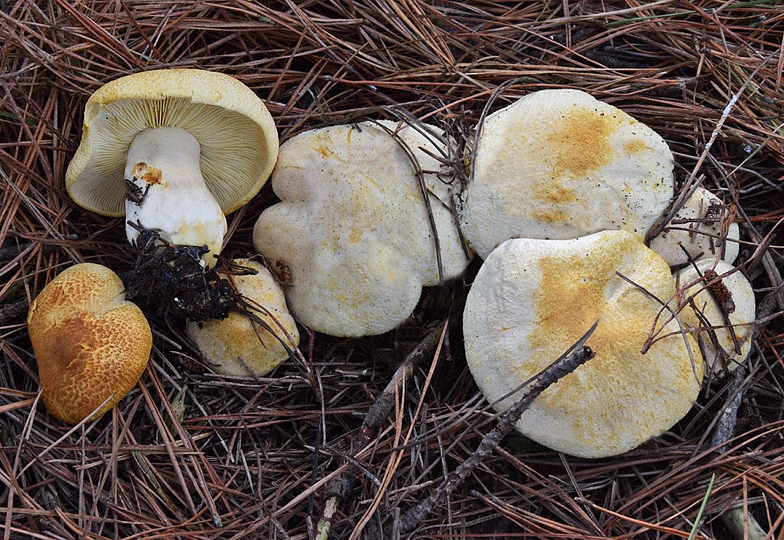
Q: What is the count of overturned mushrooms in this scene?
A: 1